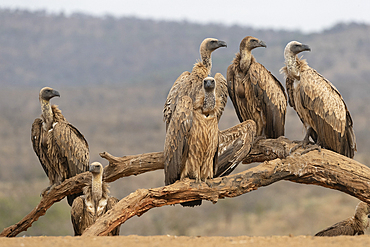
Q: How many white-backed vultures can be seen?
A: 7